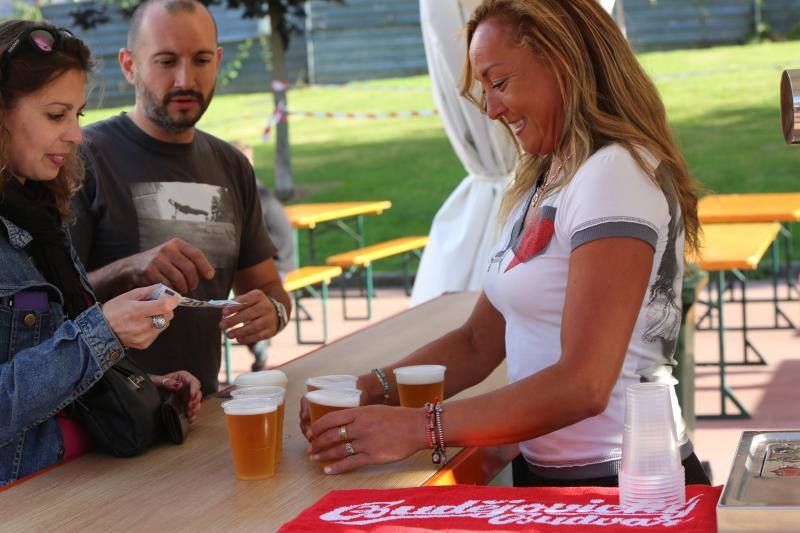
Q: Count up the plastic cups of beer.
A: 6